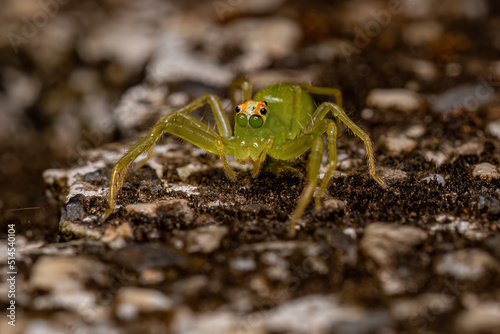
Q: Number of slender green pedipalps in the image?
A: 2